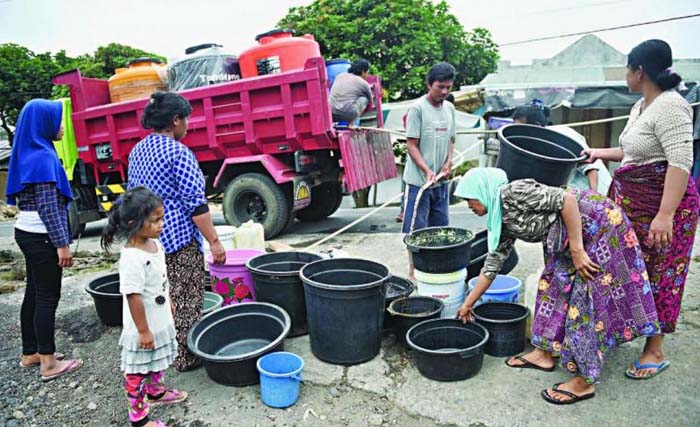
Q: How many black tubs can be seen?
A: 11